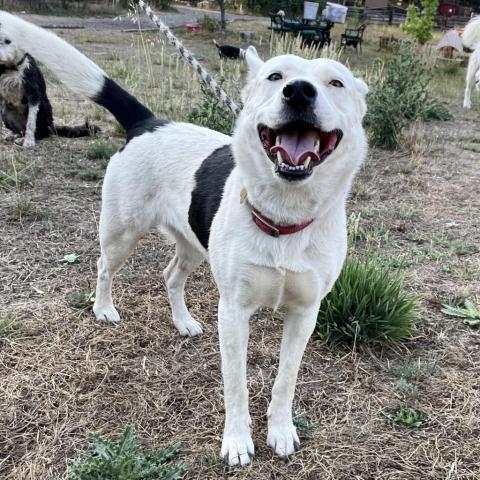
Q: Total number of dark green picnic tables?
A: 1